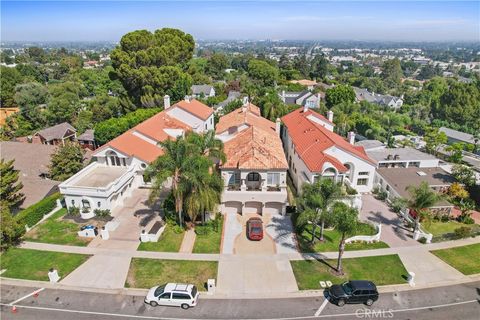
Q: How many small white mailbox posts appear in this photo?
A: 3